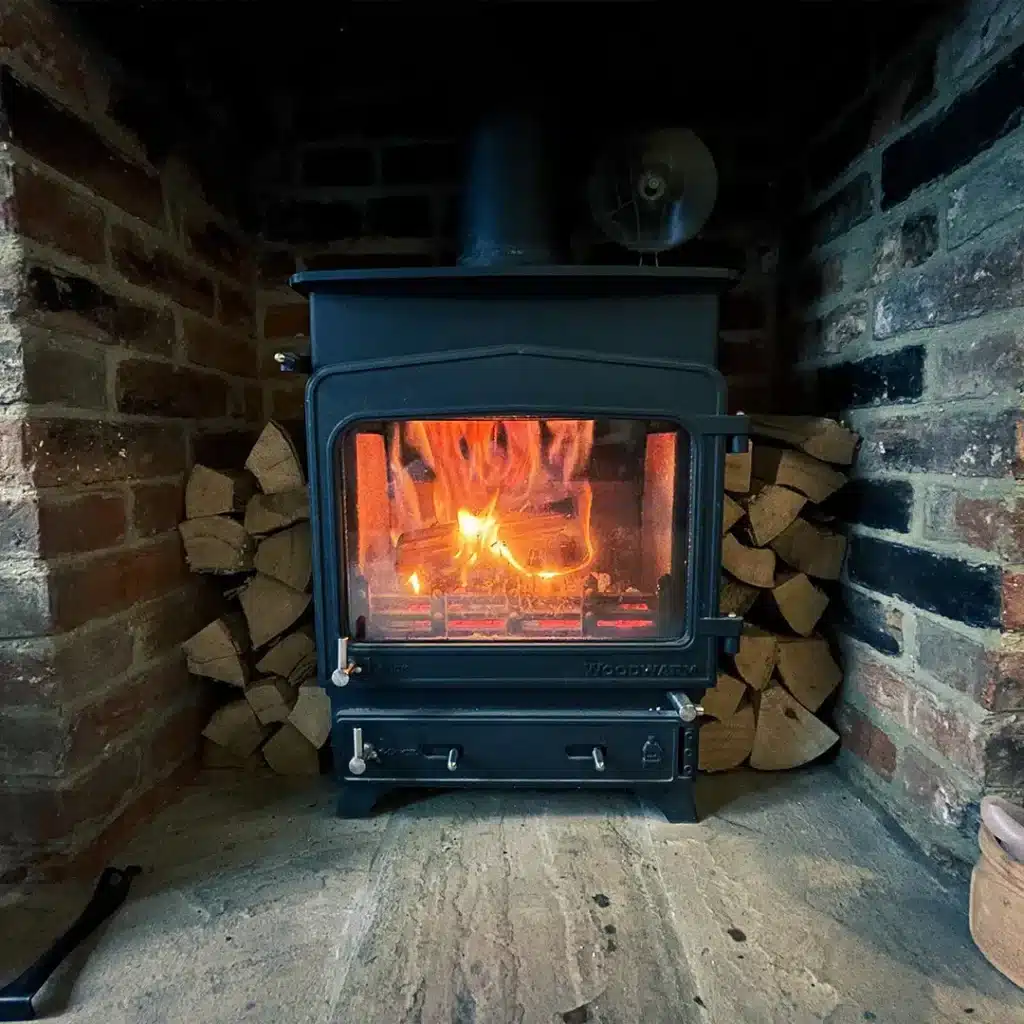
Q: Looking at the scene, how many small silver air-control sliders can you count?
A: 2